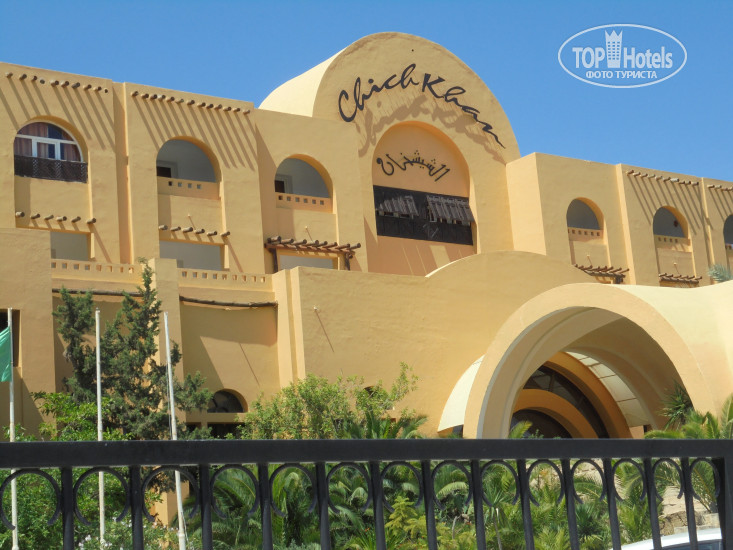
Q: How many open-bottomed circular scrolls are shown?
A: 14